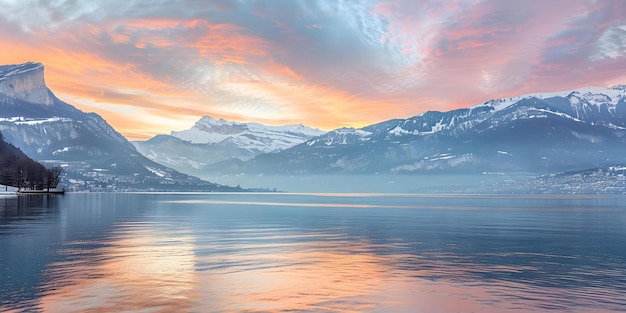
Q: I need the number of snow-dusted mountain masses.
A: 3